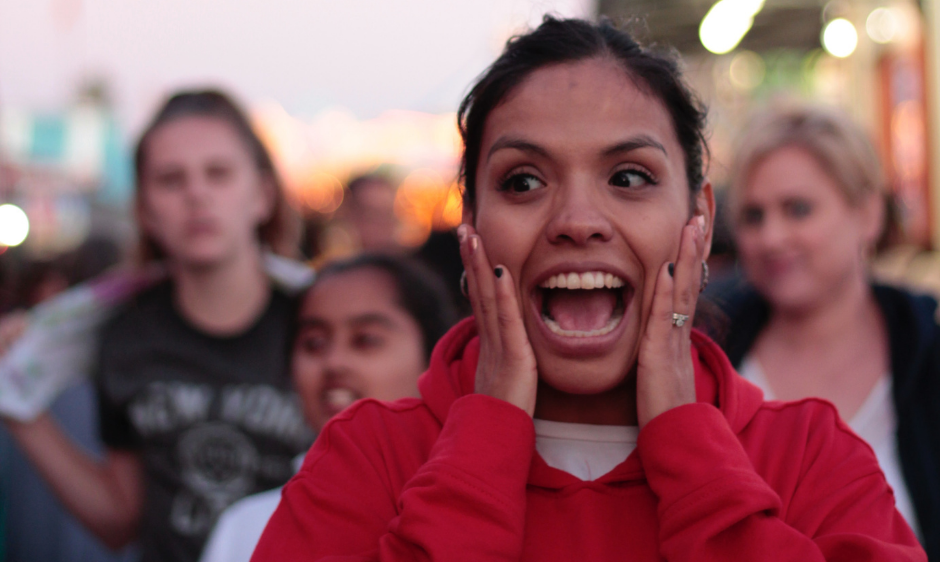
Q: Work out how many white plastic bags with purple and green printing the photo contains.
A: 1